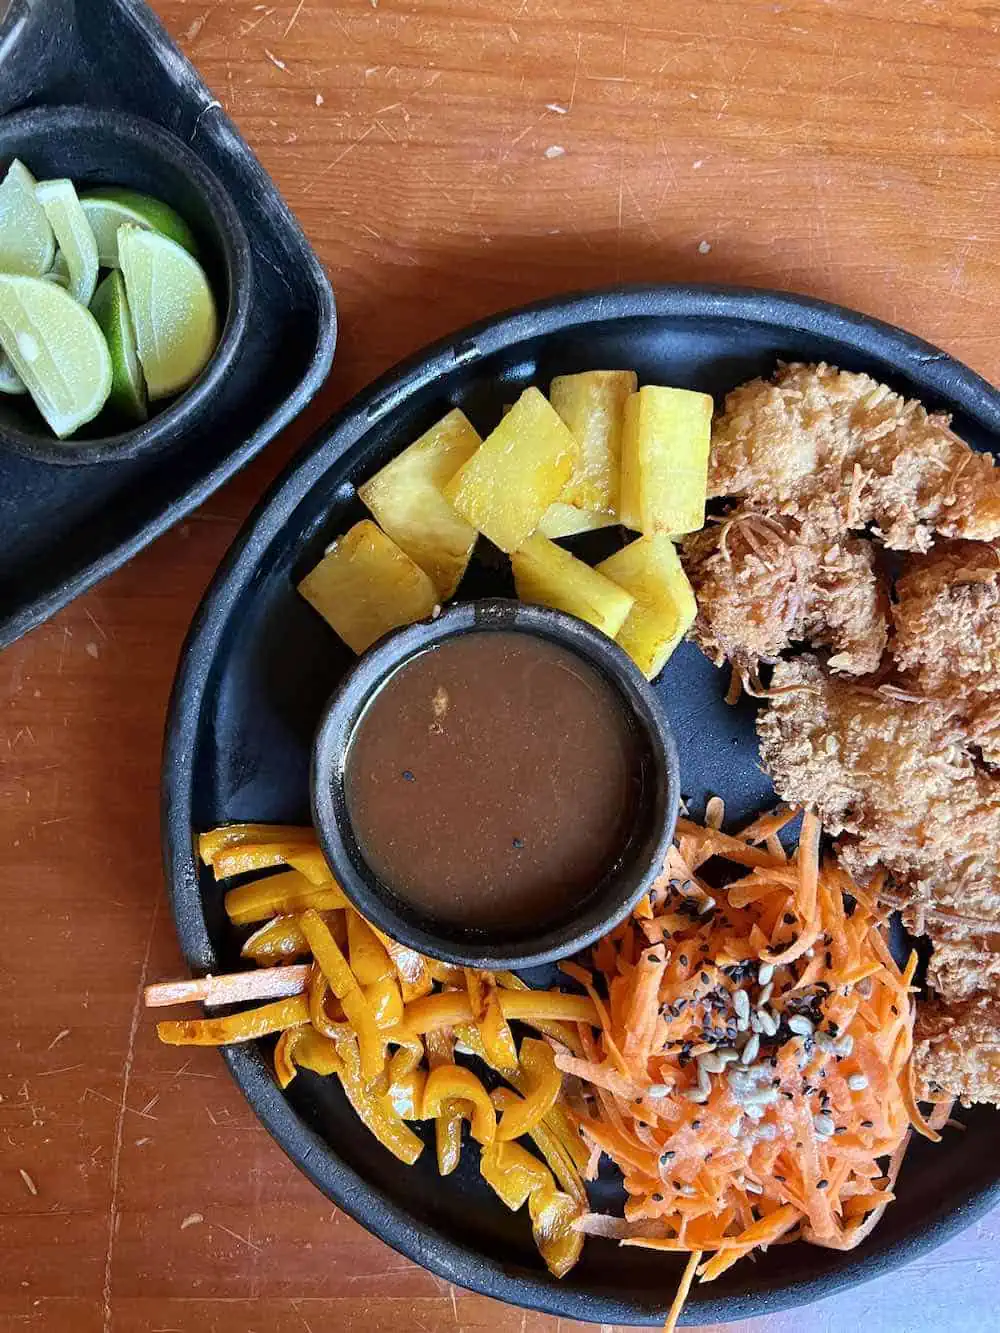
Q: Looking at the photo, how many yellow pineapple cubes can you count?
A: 7